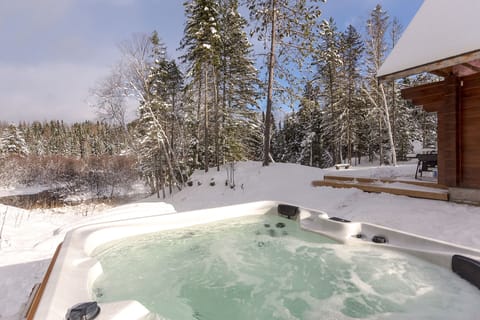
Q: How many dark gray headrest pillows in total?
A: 2